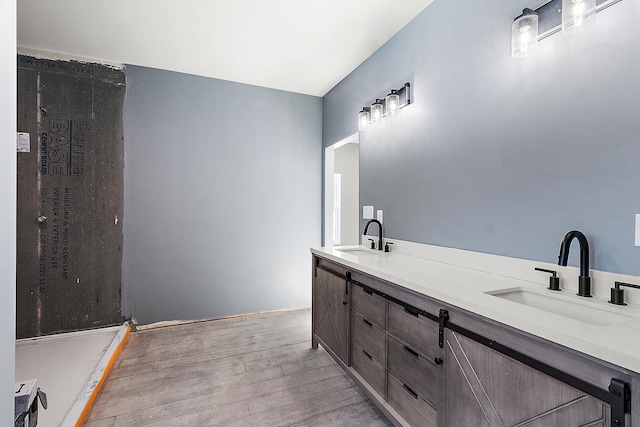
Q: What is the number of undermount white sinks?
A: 2